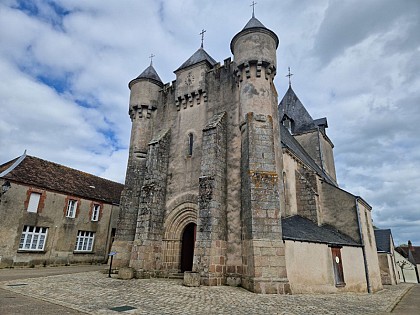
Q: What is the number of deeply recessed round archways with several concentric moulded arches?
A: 1